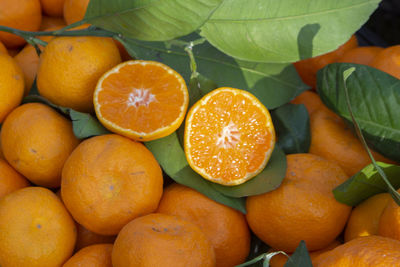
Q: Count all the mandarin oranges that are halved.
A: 2